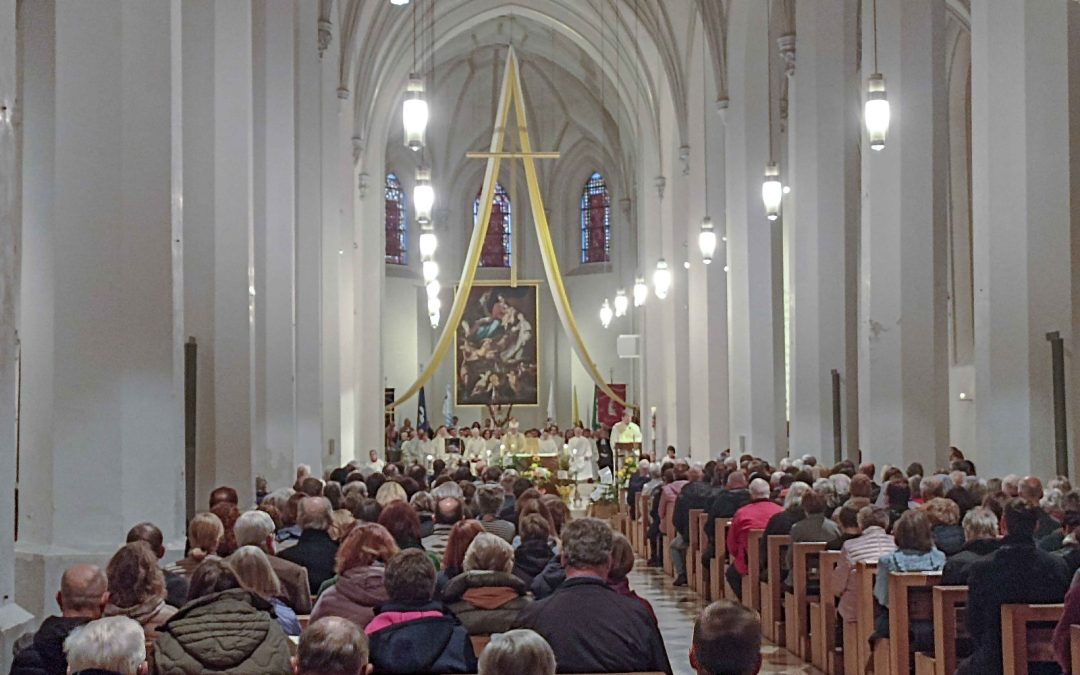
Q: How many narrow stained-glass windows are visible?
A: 3